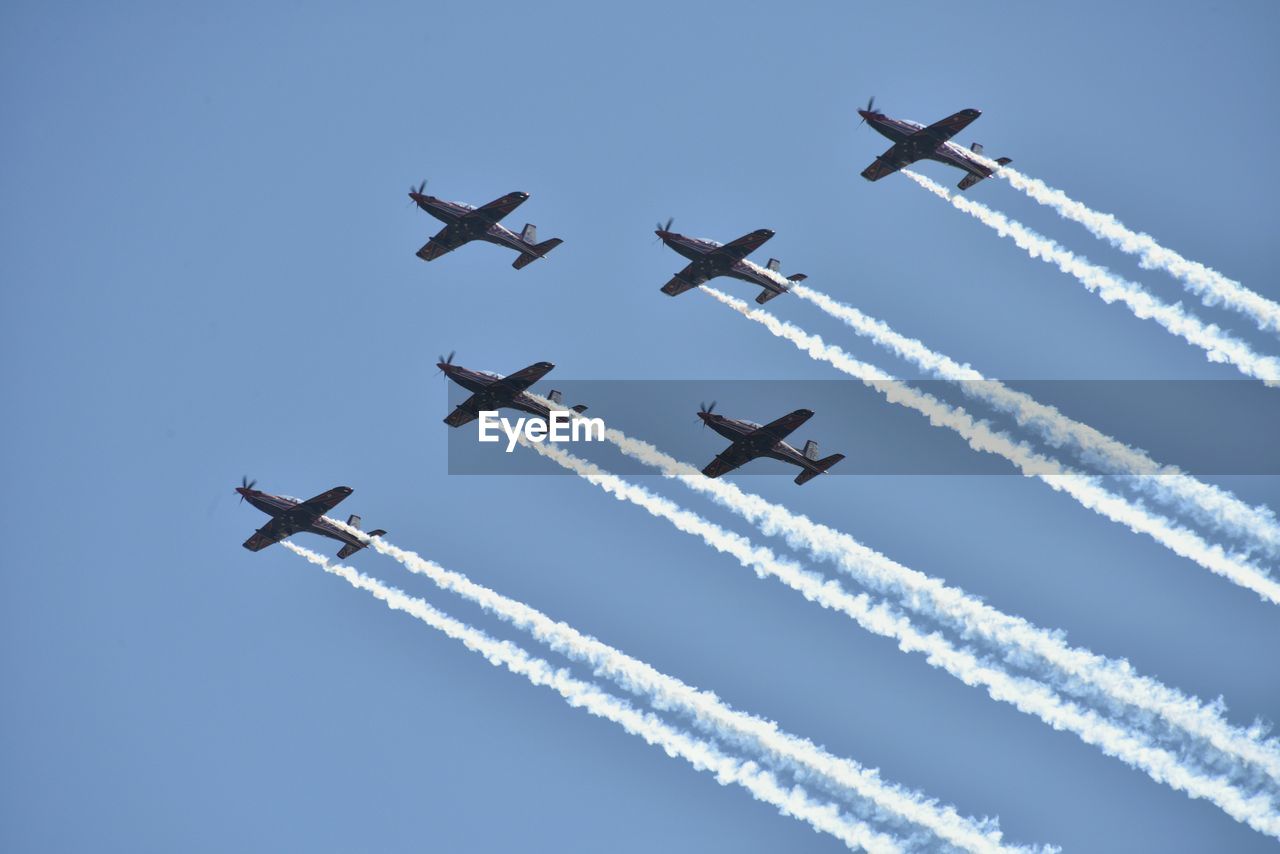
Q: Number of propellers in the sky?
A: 6